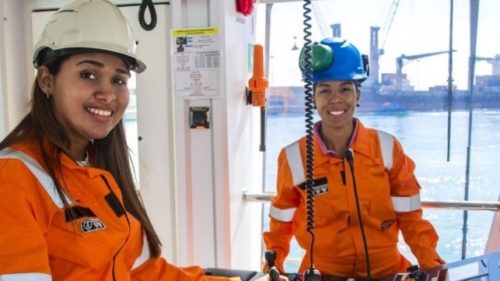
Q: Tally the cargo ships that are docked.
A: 1